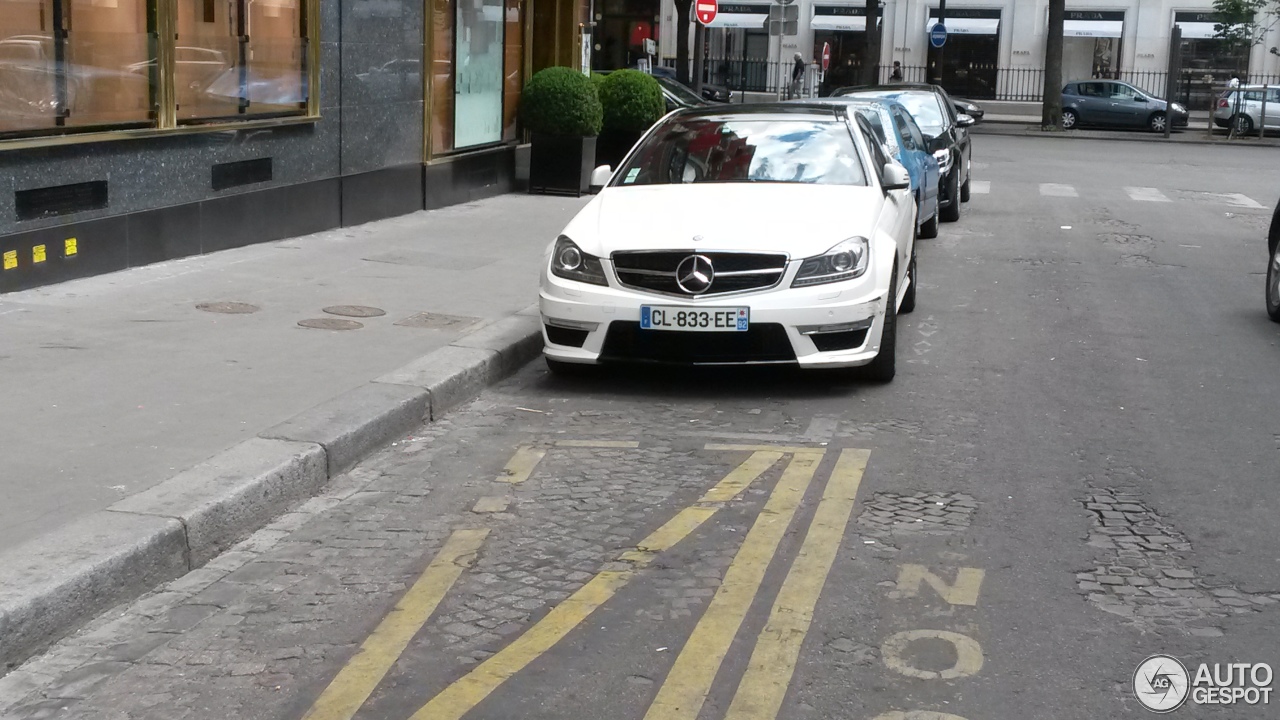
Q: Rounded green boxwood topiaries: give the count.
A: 2